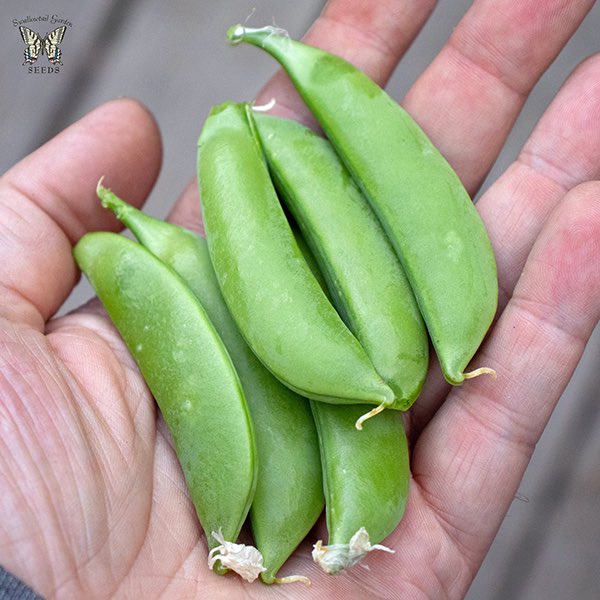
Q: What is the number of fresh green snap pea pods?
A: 6